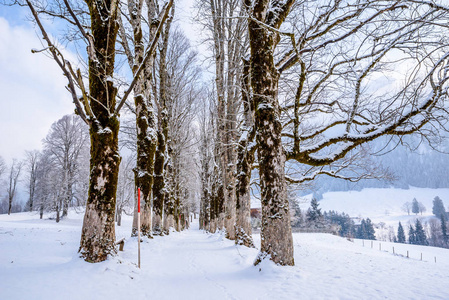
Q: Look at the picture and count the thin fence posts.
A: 7